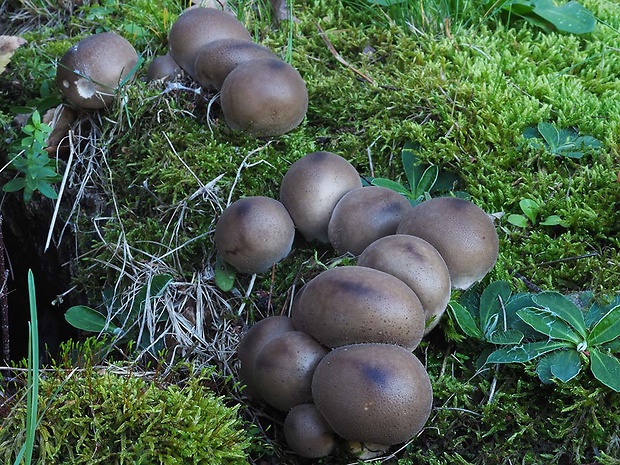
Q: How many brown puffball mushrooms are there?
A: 15